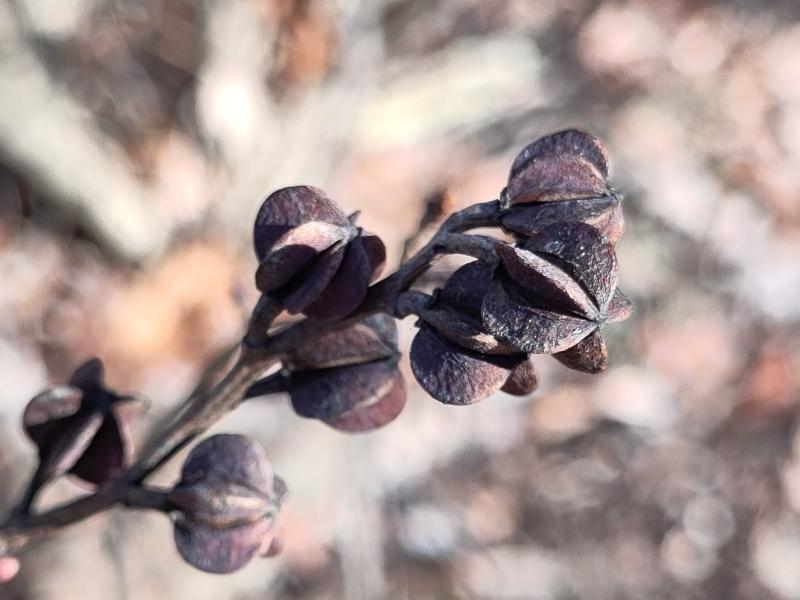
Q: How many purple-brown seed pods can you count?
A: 7